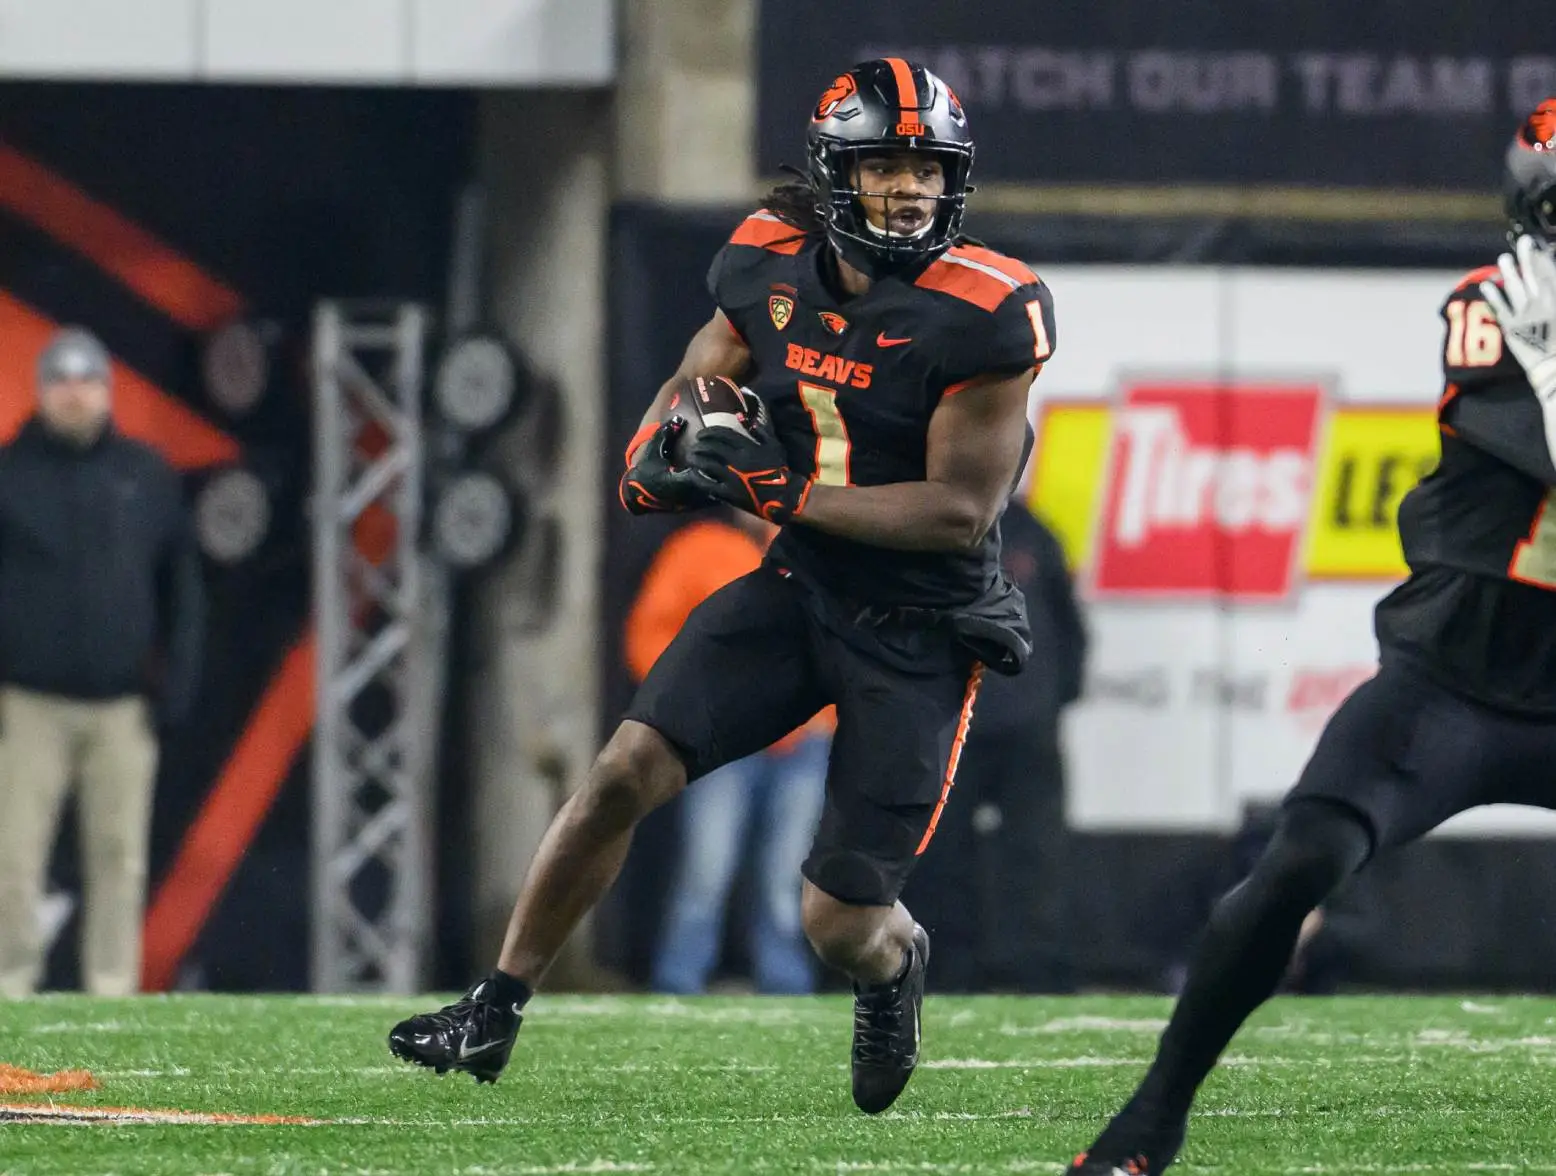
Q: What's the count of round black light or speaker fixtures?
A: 4